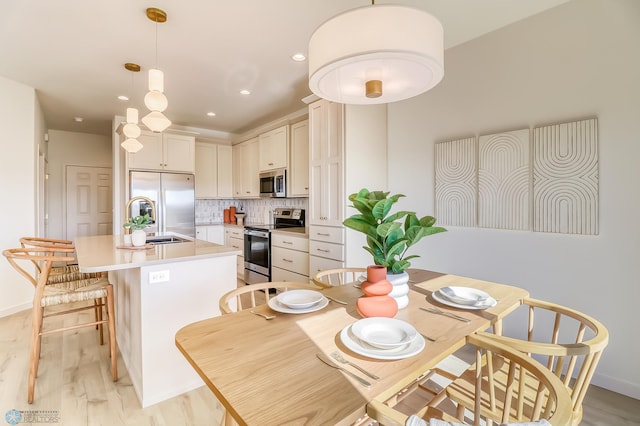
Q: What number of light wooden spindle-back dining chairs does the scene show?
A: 4